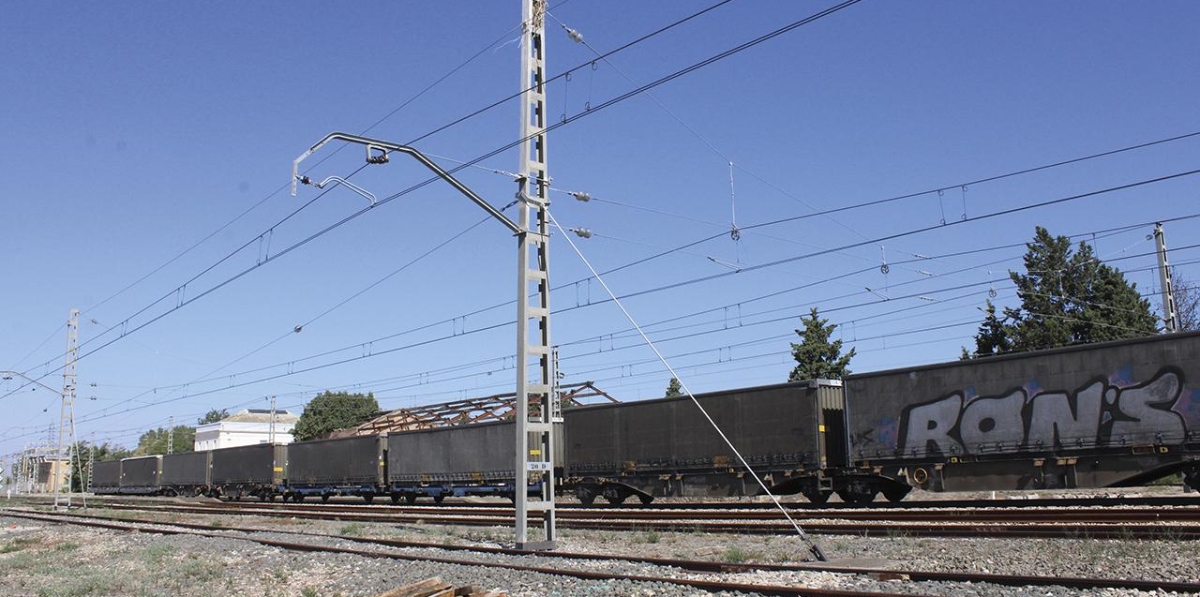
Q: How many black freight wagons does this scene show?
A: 8